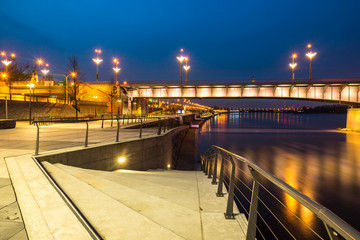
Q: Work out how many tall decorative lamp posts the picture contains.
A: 8